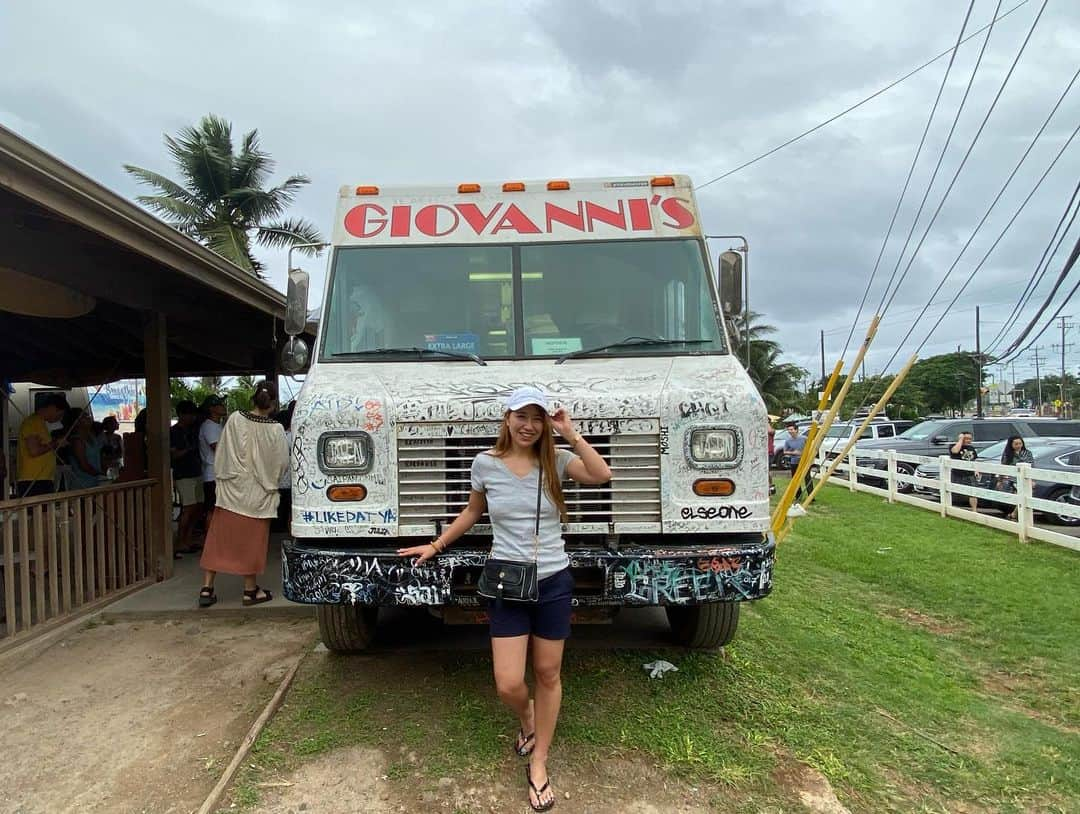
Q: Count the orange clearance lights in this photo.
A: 5